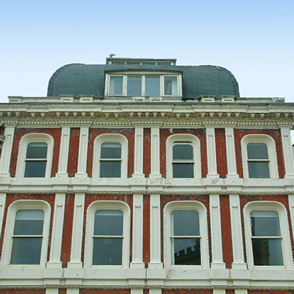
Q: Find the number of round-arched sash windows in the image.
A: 8